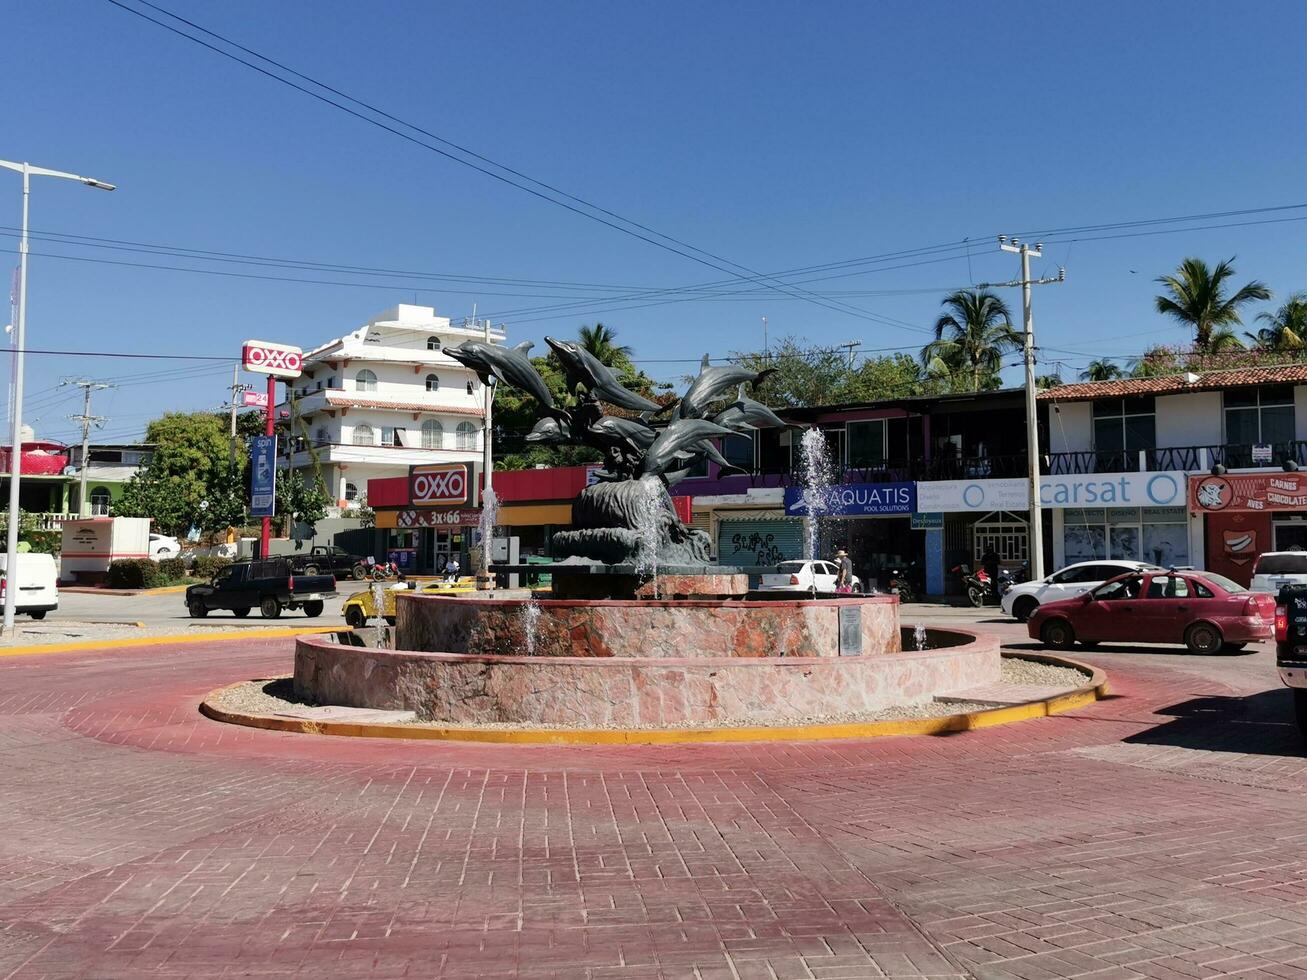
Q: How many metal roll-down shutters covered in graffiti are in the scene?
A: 1